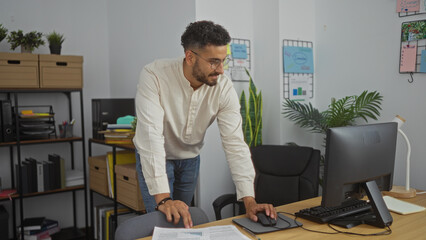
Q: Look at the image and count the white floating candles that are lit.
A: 0